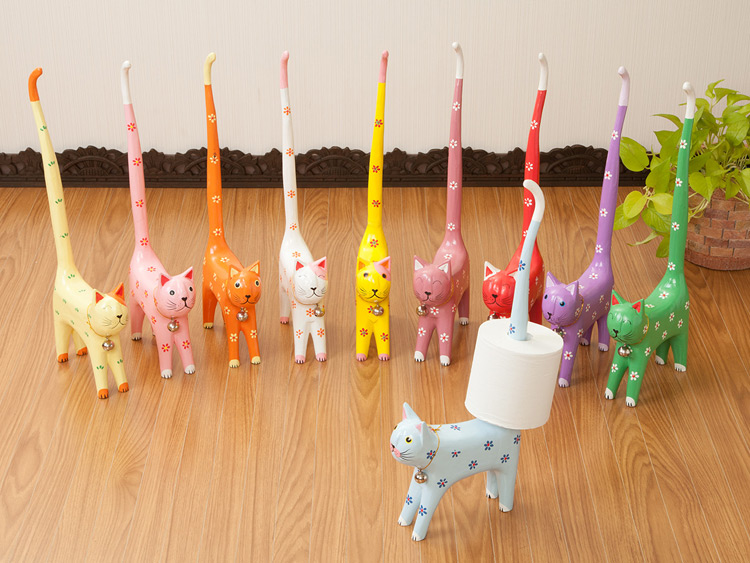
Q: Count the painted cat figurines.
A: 10